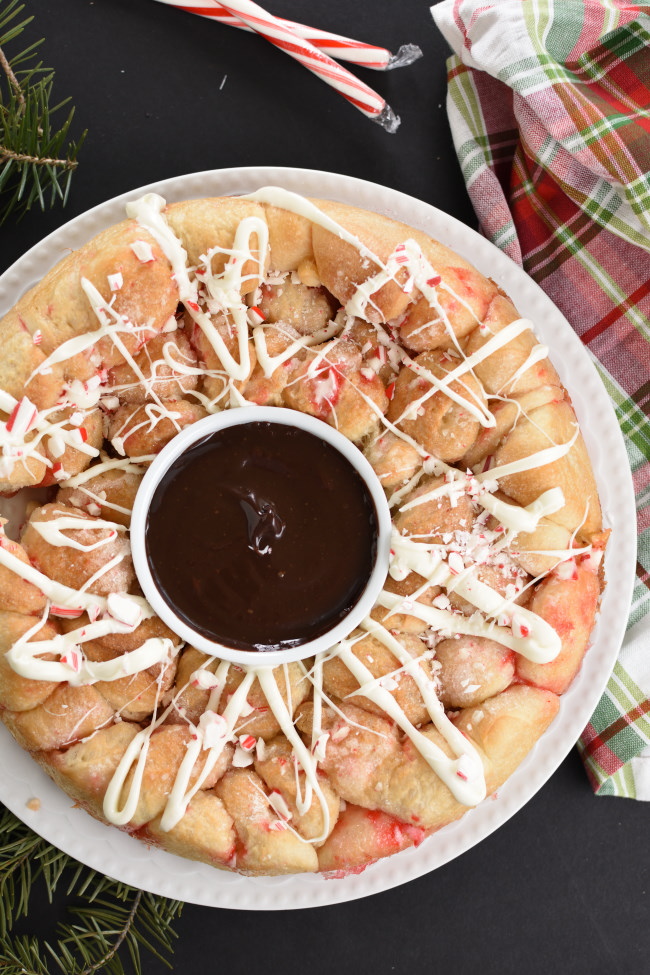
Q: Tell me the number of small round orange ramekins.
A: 0